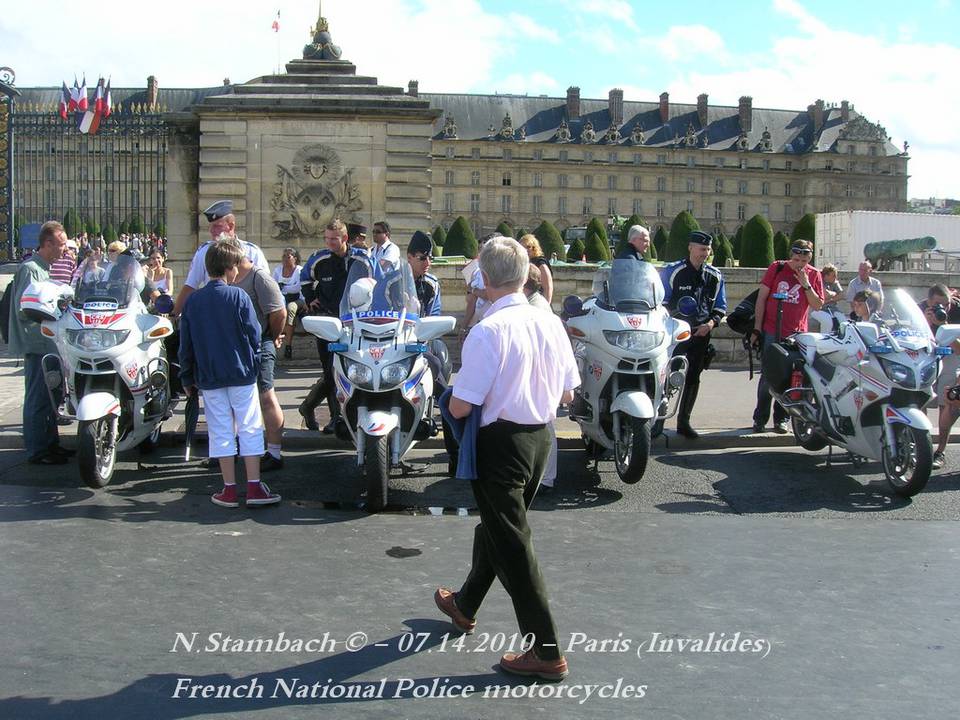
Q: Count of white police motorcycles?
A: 4